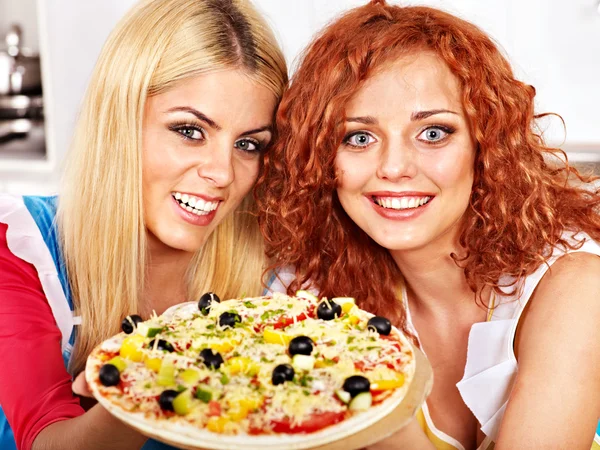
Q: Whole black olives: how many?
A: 12